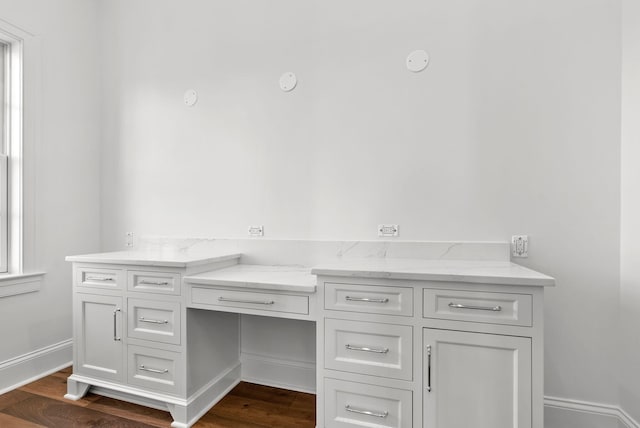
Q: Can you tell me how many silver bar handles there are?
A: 11